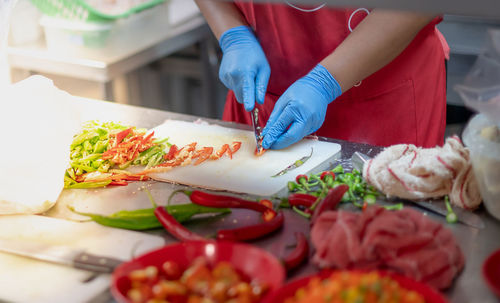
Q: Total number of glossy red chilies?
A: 6